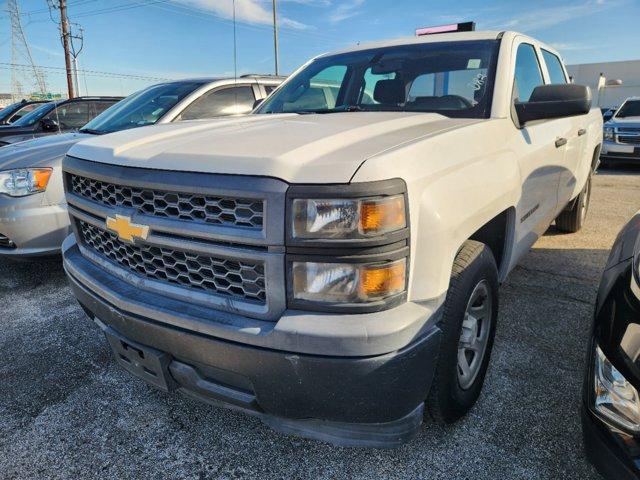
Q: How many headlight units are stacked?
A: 2